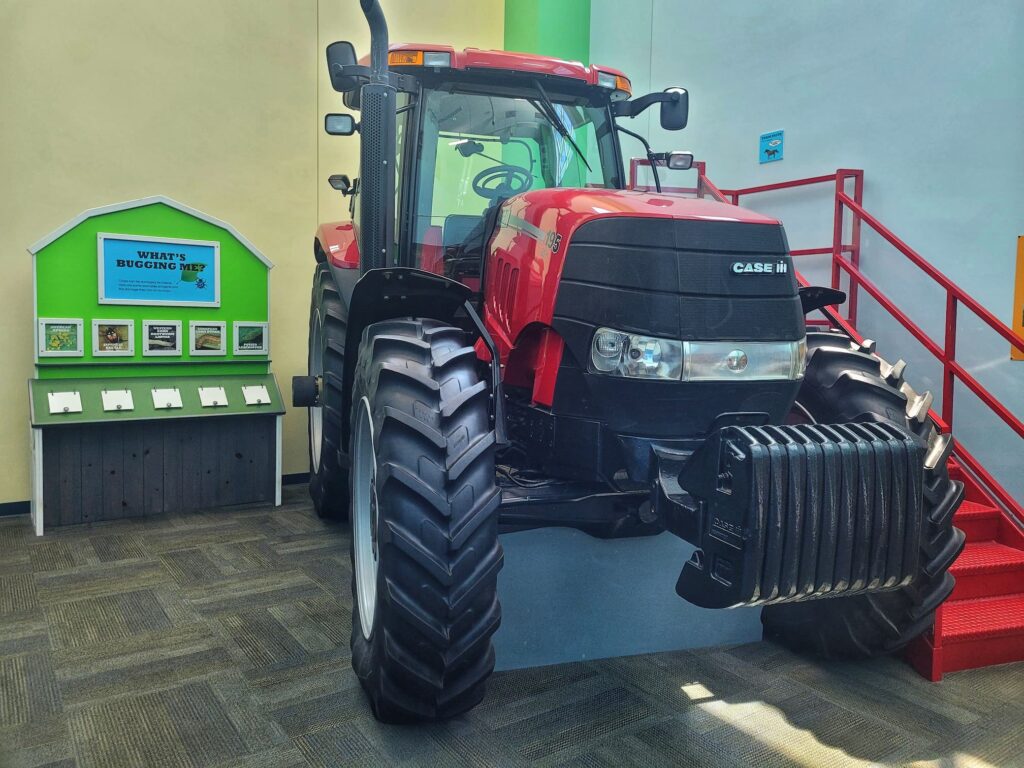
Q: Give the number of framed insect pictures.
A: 5